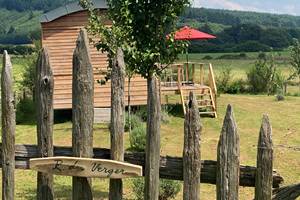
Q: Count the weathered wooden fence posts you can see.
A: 8